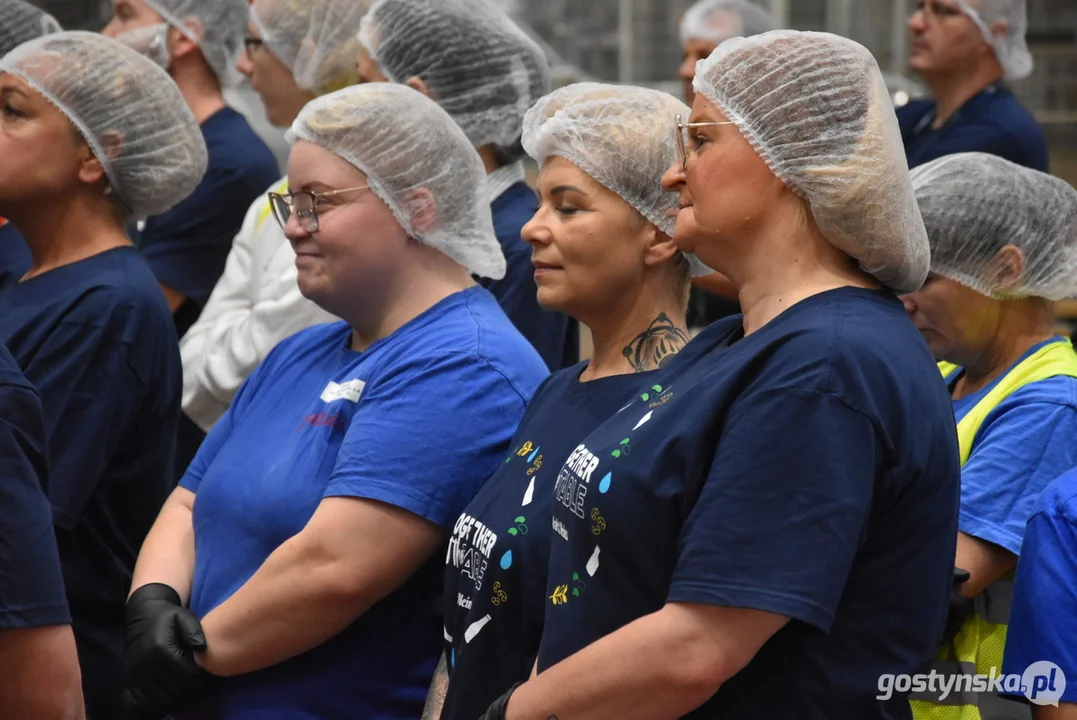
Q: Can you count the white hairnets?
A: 11